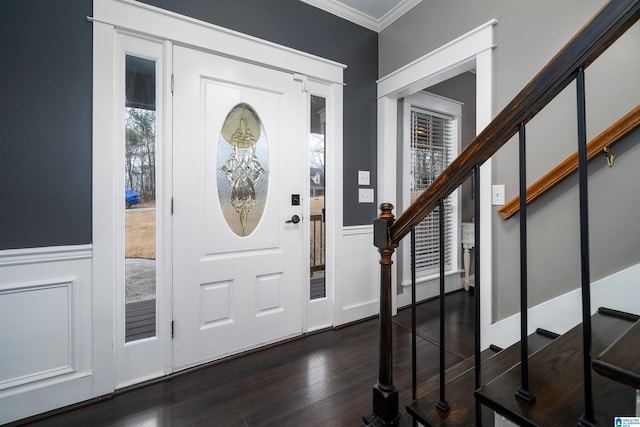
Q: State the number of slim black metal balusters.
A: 5